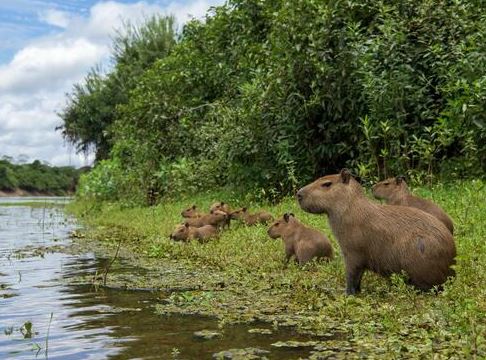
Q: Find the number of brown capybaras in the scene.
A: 8